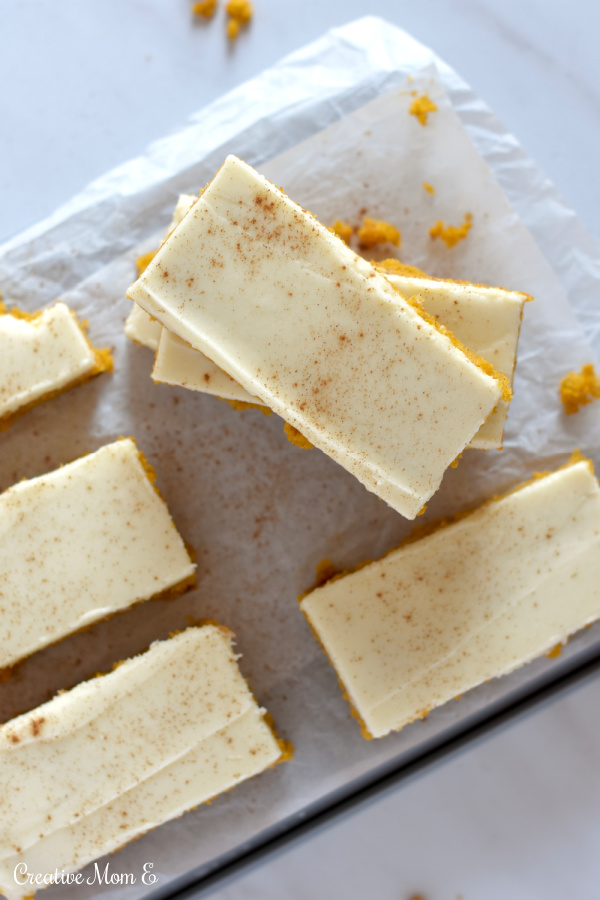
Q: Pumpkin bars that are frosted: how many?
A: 7